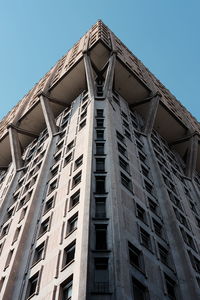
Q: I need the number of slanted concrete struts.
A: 6